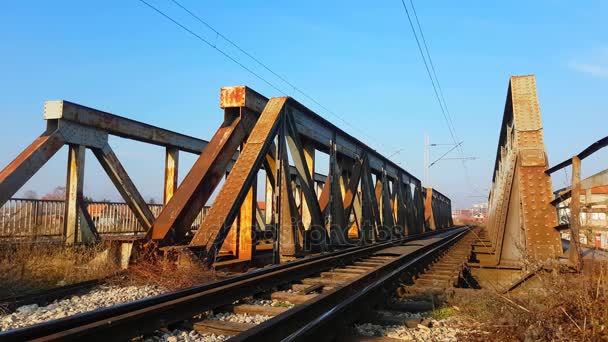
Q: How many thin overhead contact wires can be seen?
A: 4